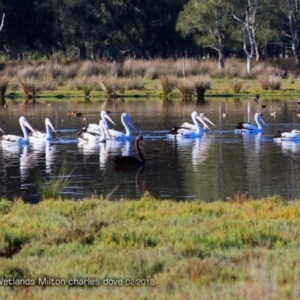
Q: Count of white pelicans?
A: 9